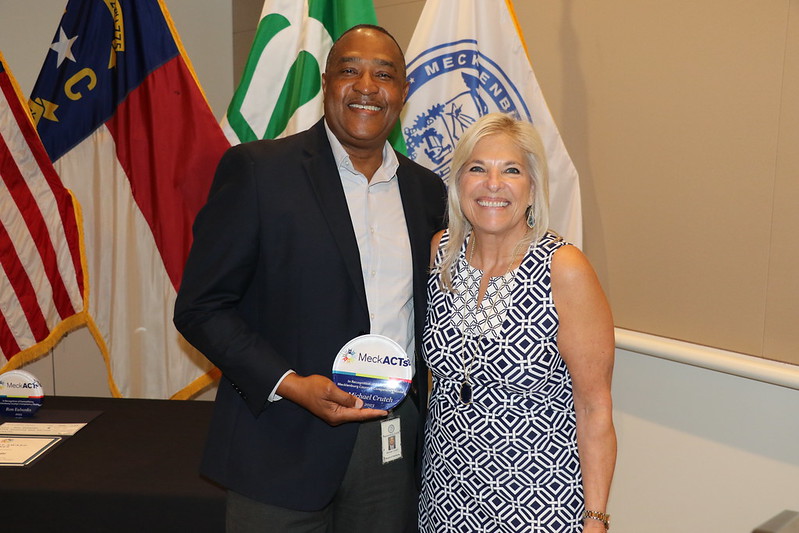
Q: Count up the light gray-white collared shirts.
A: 1